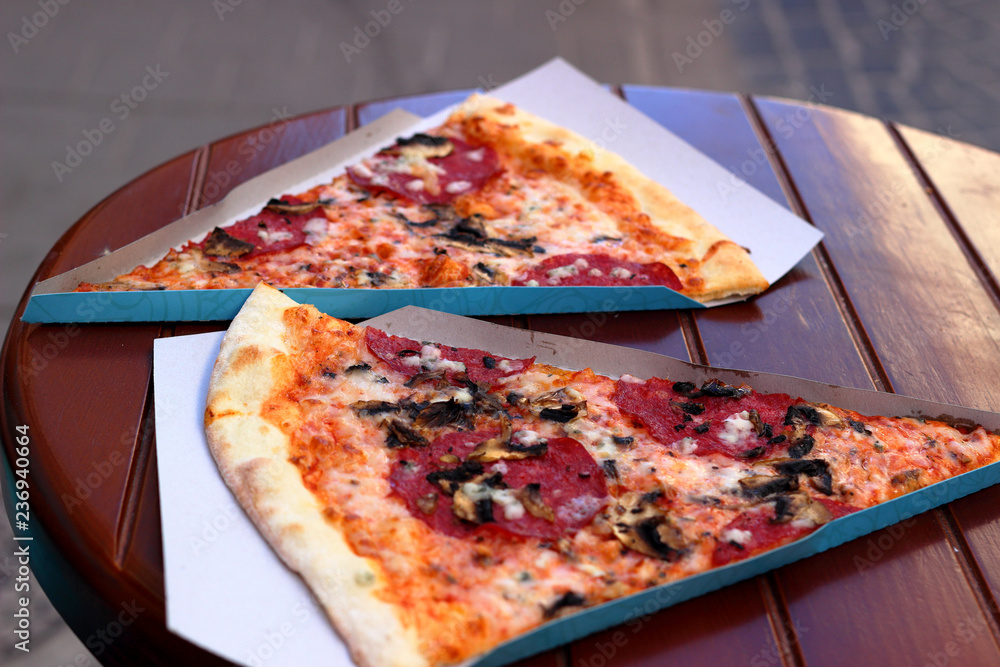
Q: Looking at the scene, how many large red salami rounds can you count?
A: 7